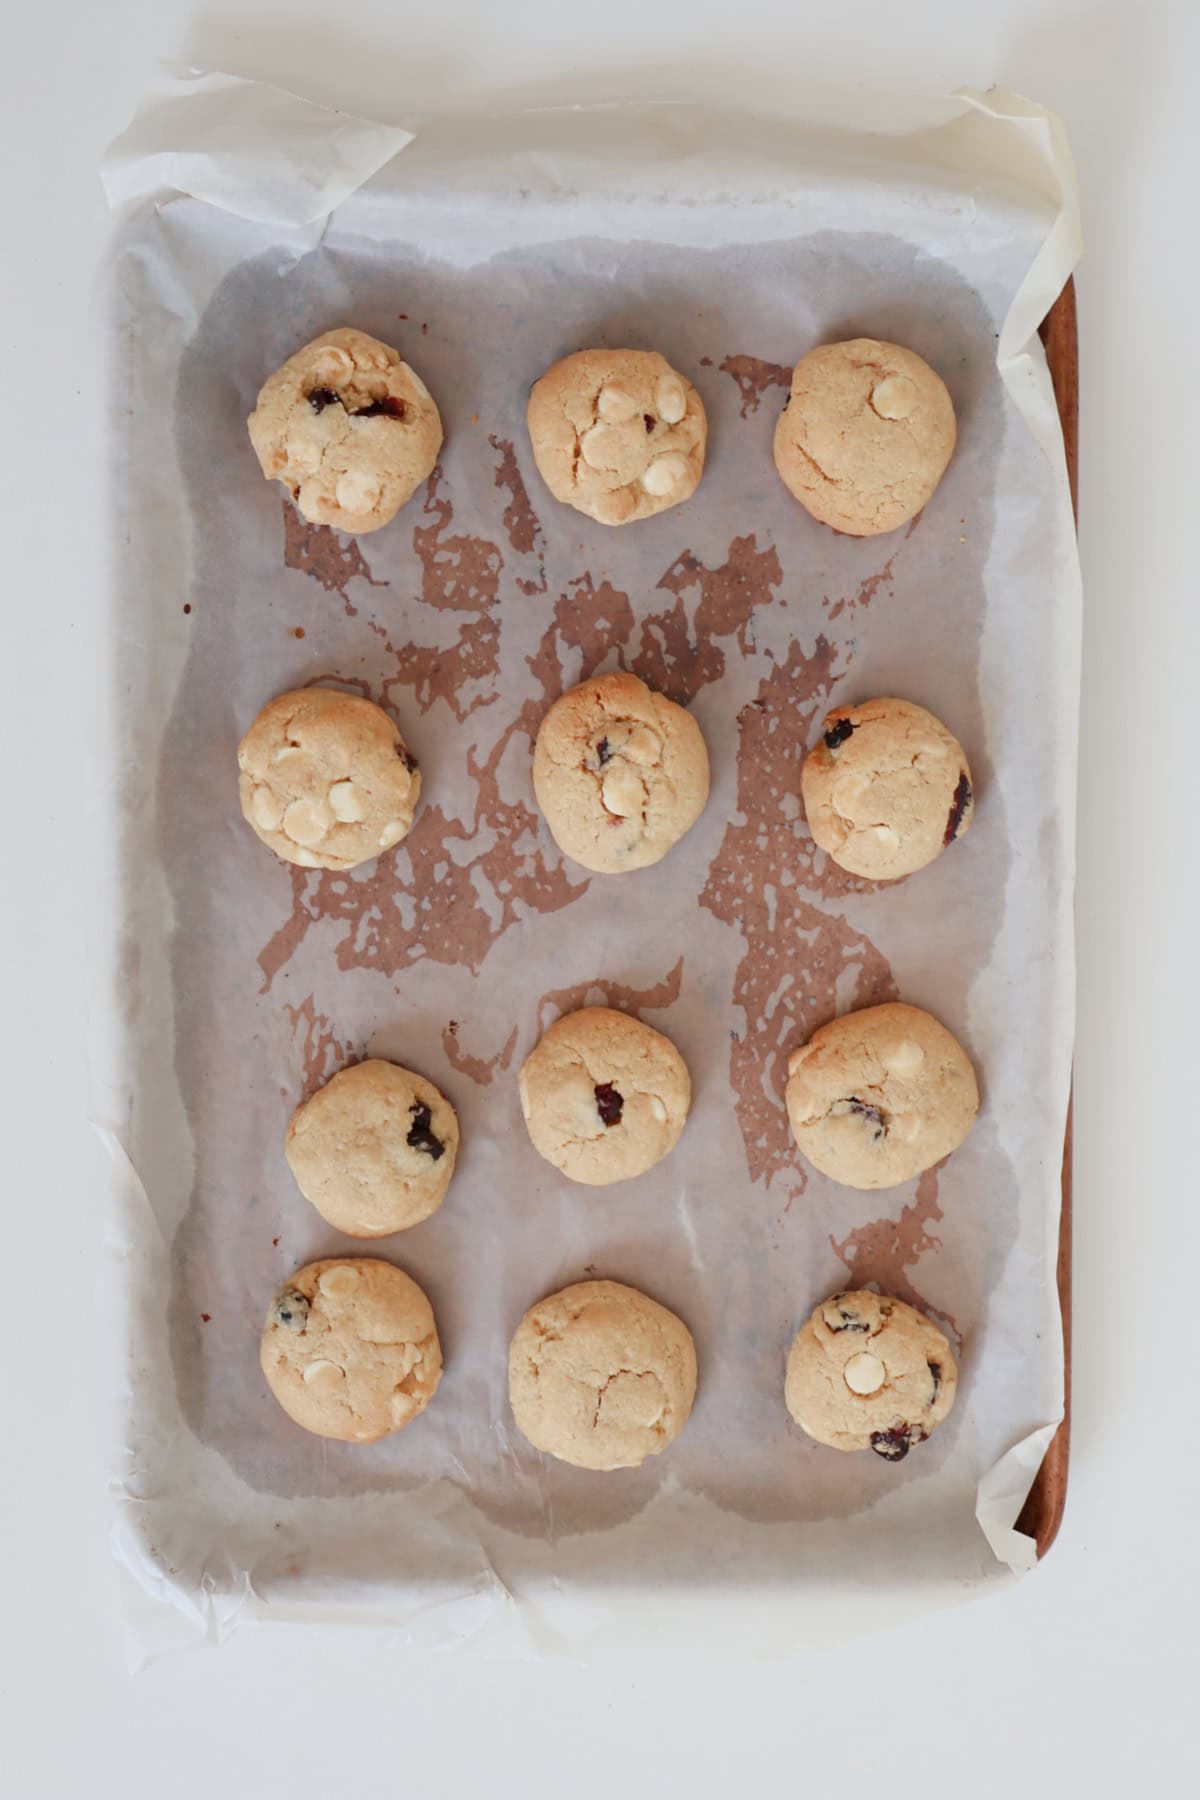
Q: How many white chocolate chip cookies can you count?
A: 12